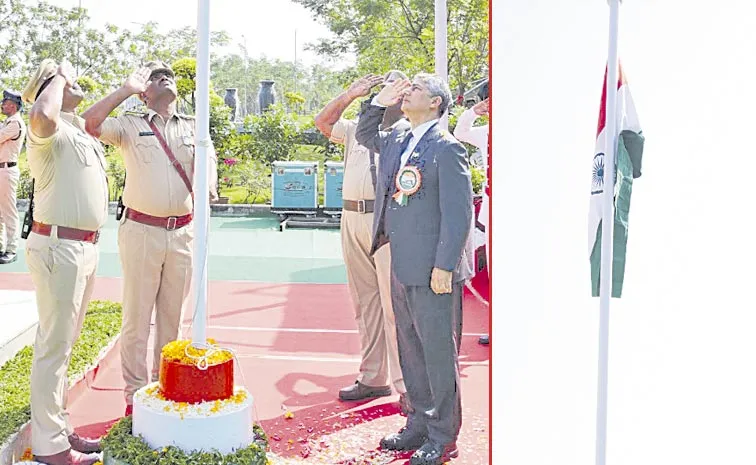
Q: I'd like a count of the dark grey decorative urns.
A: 2